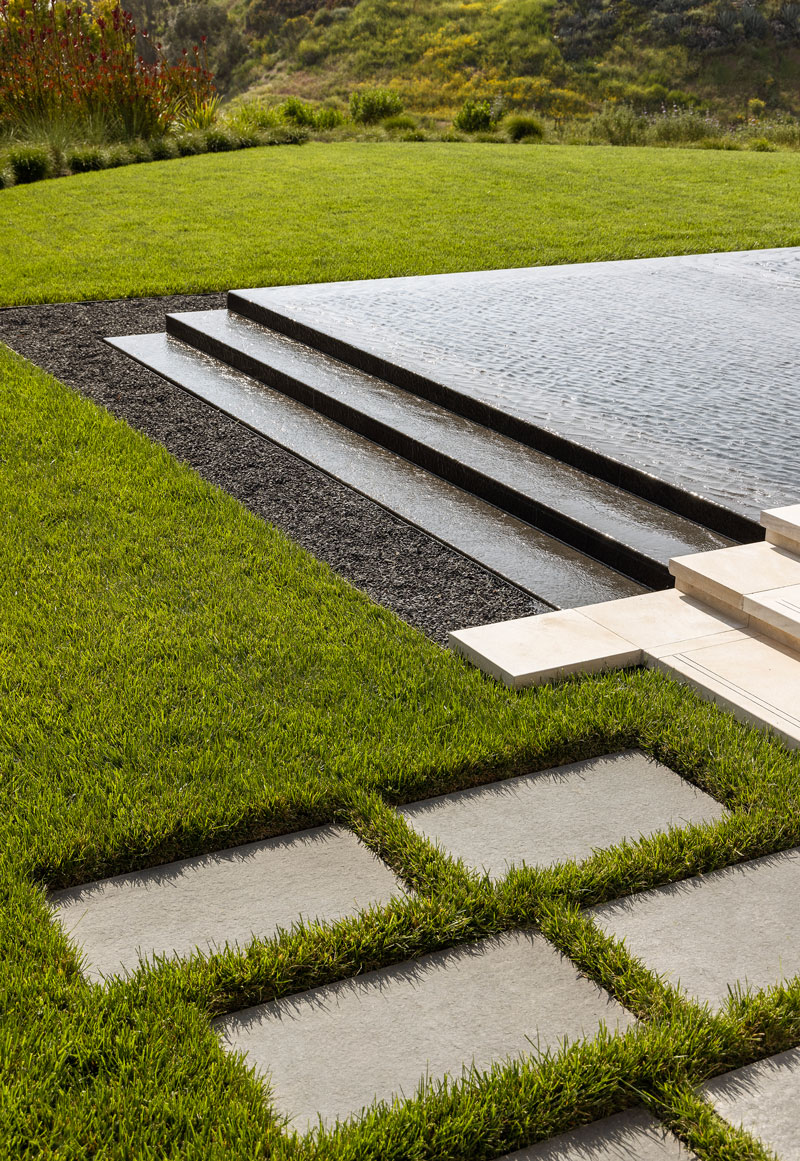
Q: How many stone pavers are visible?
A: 6